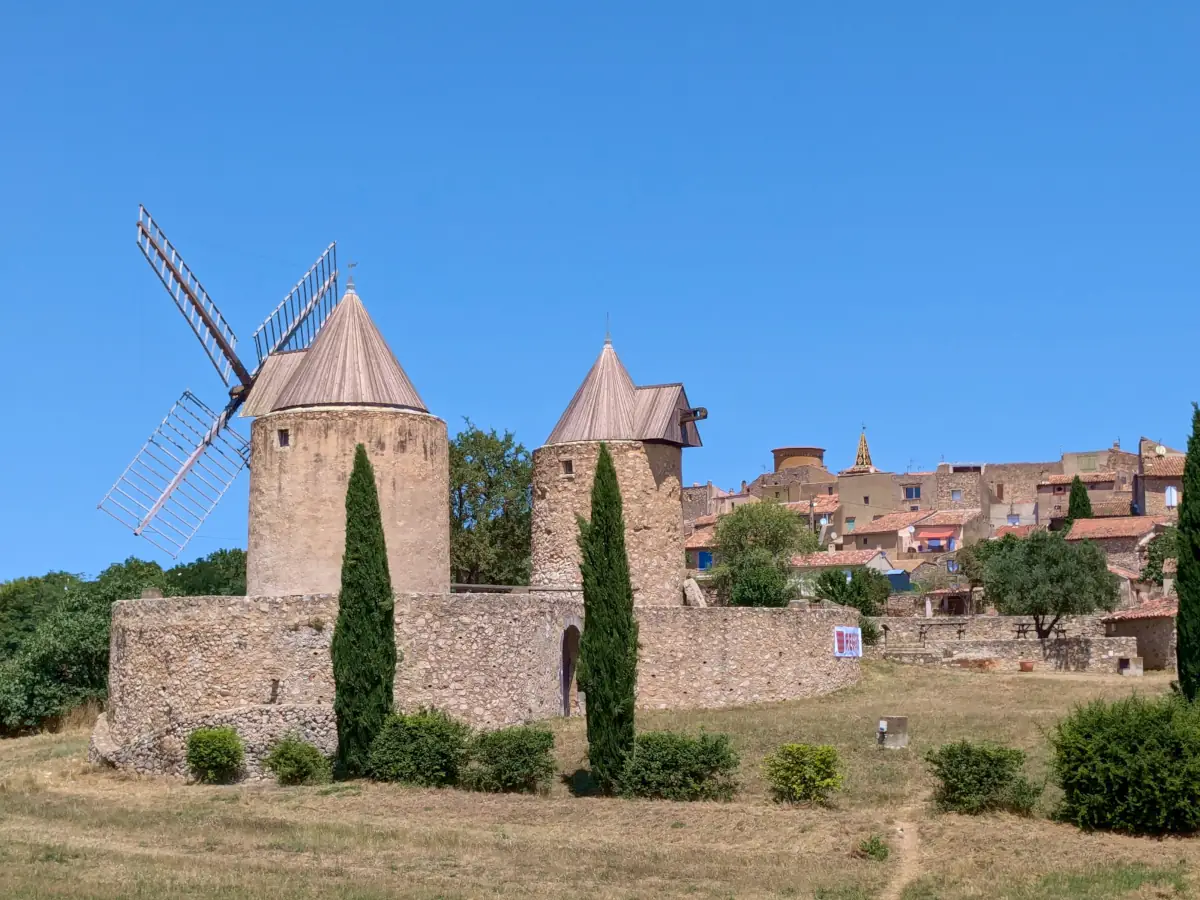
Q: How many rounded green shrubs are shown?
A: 8